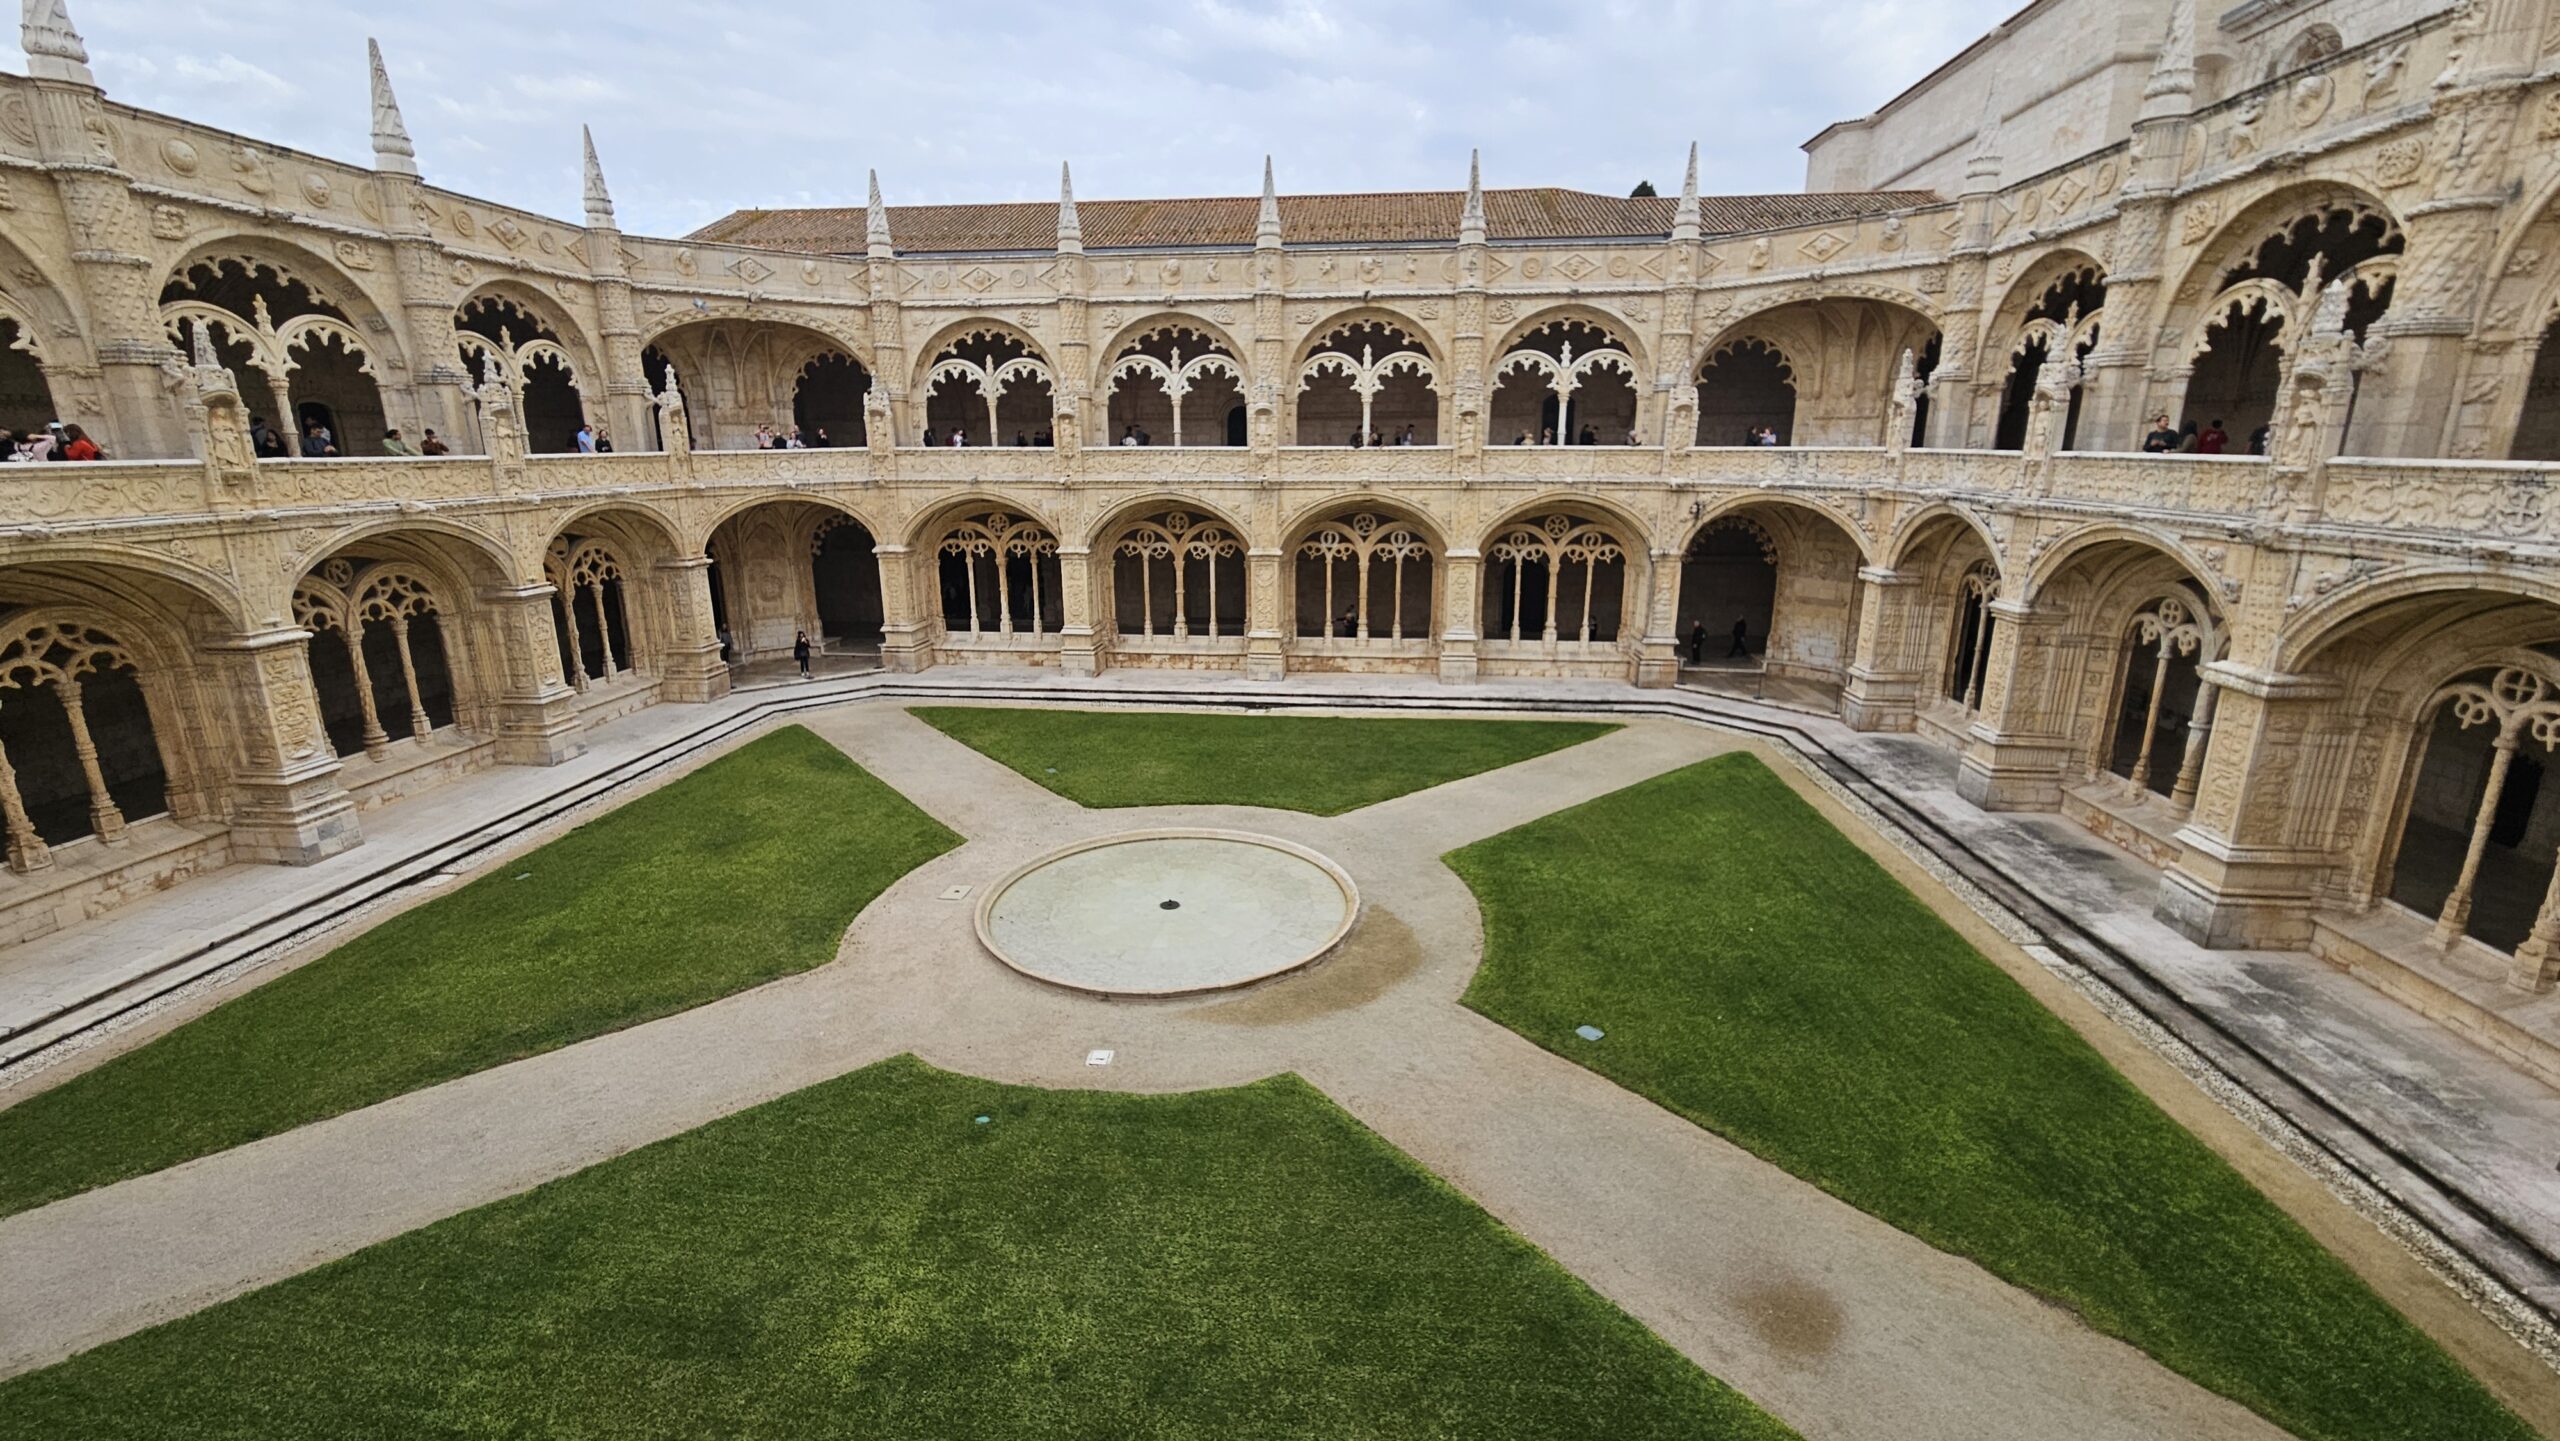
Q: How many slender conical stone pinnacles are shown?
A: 10